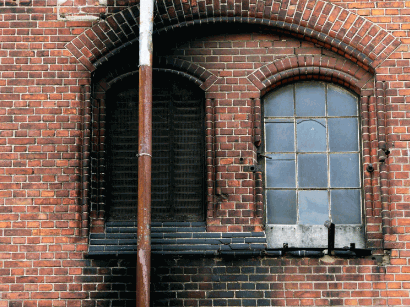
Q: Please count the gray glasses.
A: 12